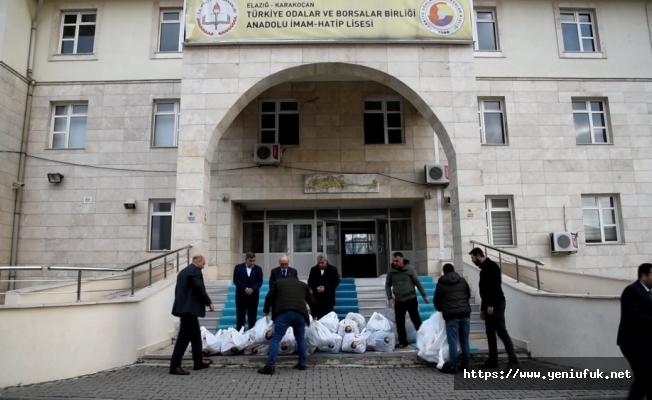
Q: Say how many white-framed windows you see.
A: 13